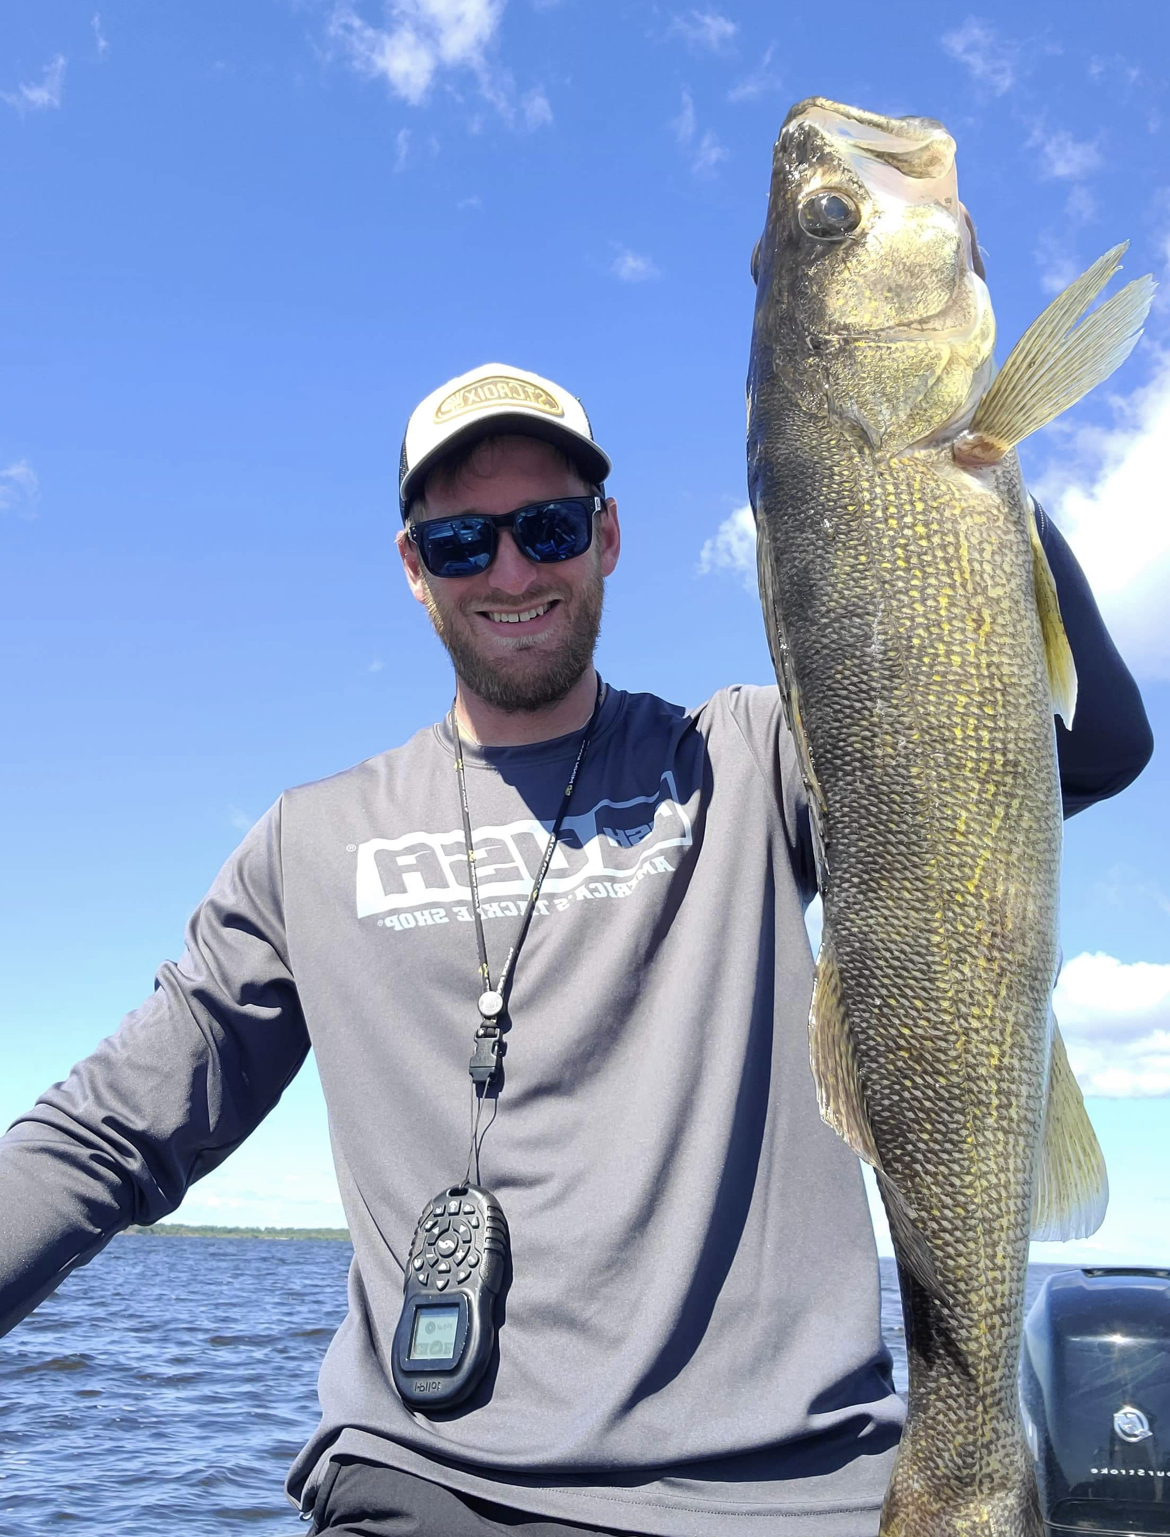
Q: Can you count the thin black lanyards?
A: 1